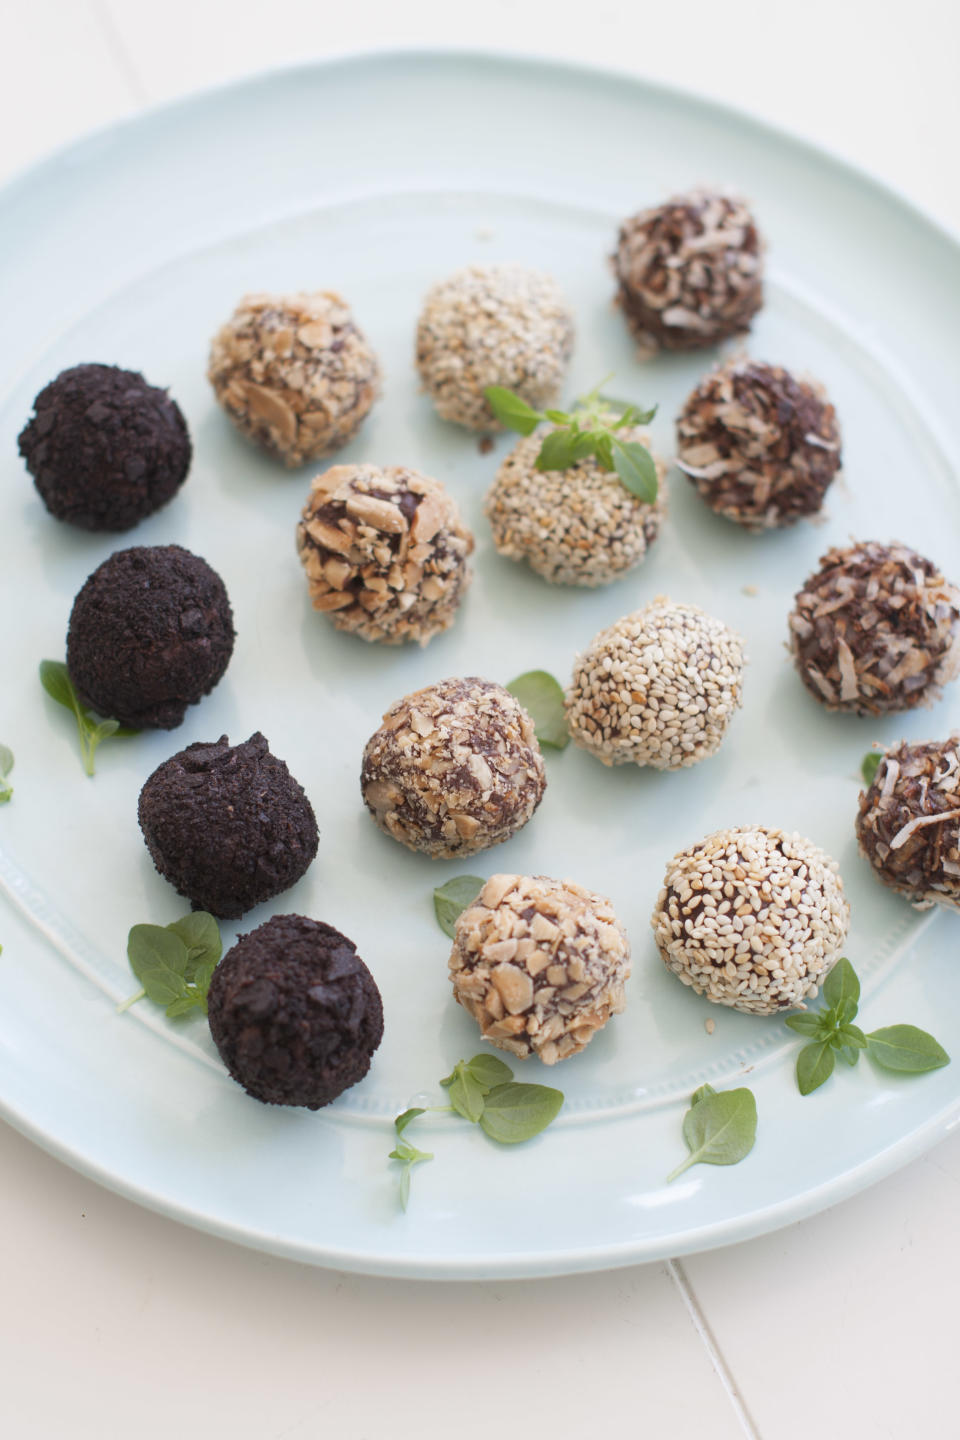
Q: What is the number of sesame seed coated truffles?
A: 4